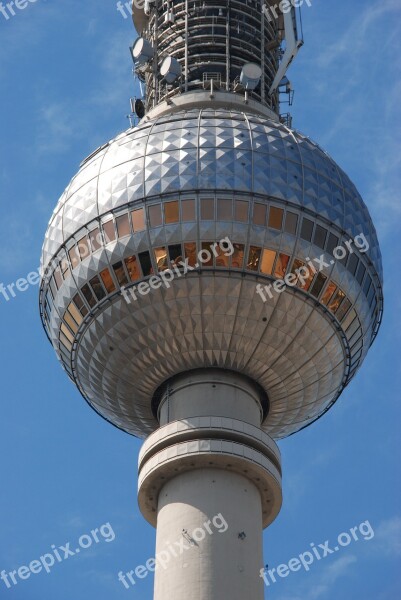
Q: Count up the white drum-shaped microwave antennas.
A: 3